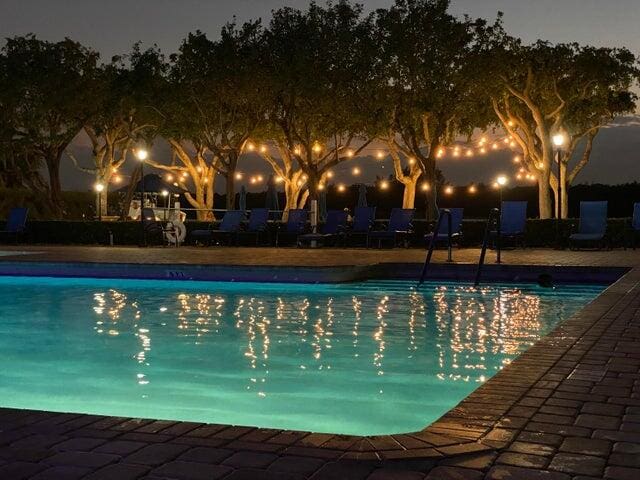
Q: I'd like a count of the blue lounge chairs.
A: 11